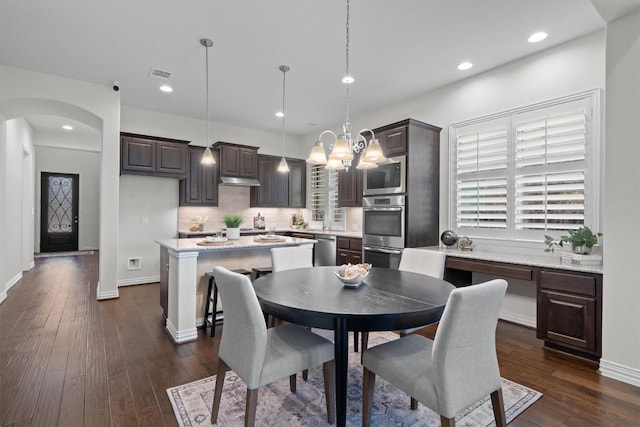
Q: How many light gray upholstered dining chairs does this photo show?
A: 4